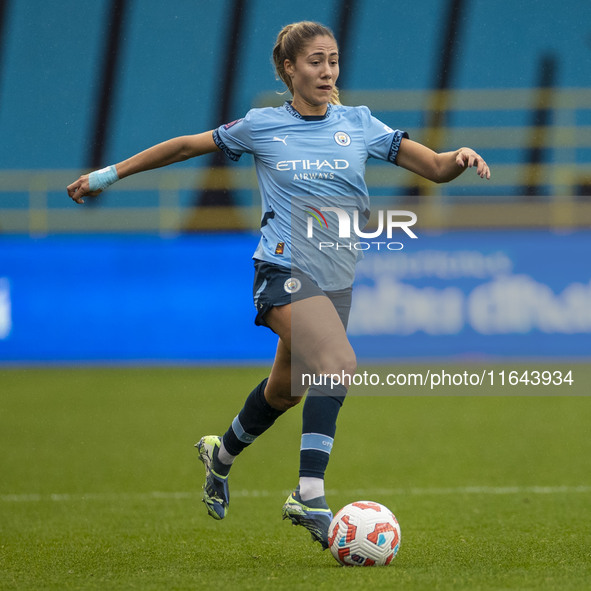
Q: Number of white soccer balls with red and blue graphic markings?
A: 1